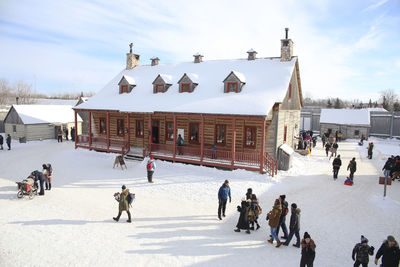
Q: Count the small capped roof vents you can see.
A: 3